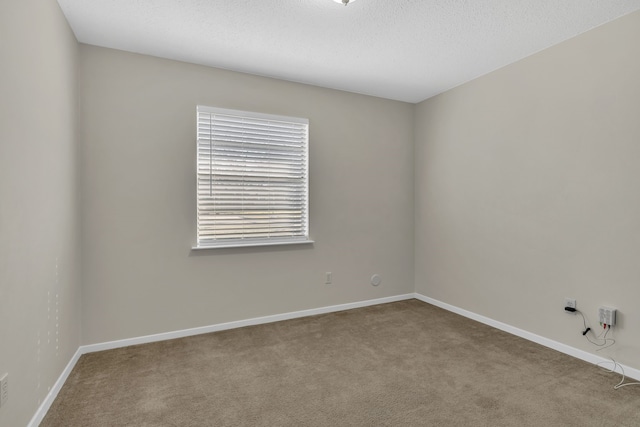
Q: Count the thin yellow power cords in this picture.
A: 0